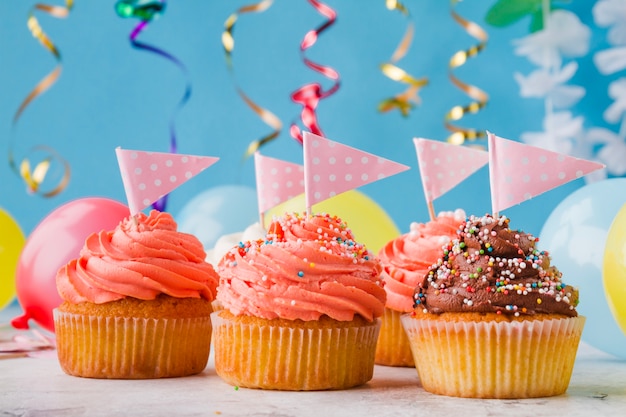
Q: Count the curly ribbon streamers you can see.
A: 6